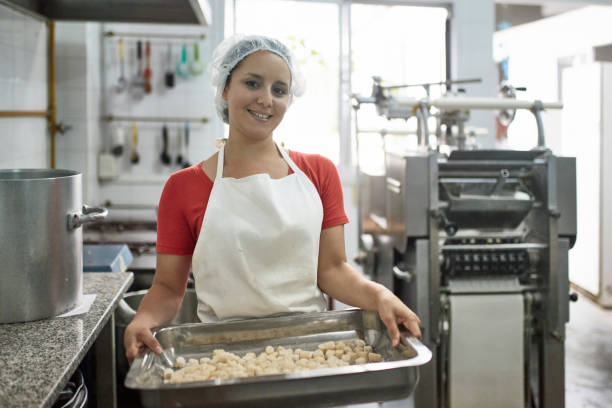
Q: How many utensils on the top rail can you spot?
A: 6